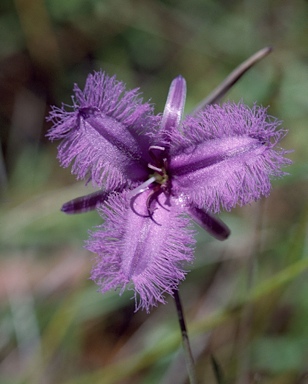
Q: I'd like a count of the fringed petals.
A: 3